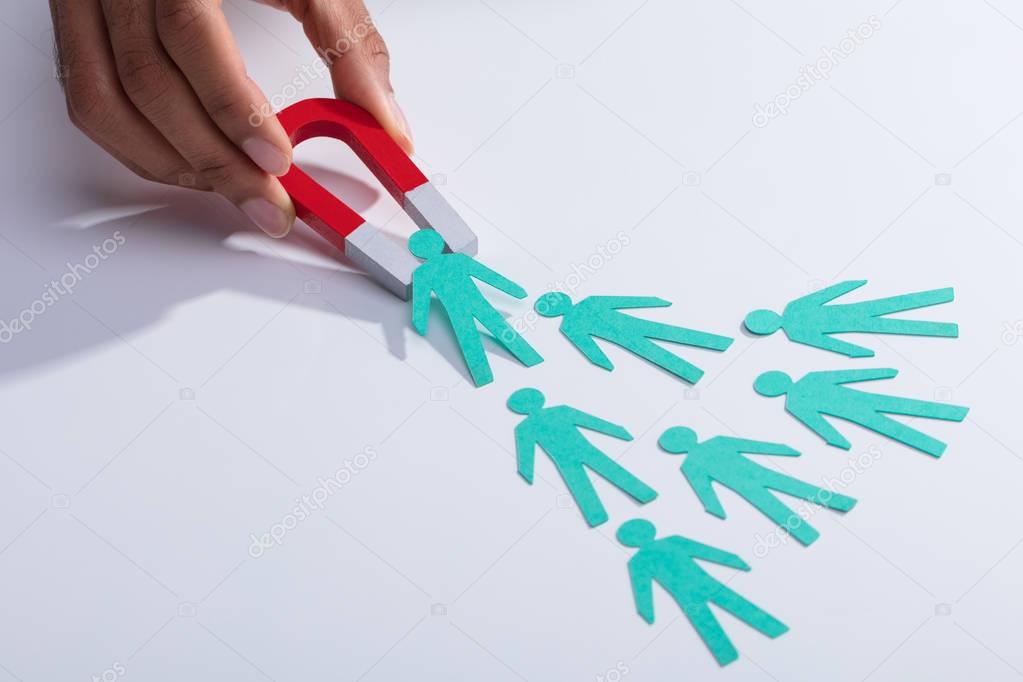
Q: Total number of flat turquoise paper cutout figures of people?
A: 7